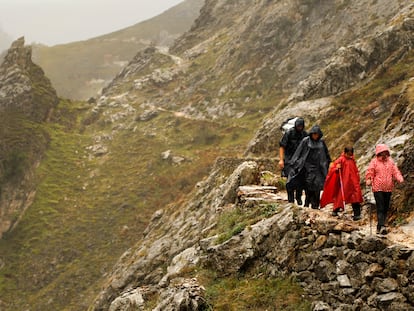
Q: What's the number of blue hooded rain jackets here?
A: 0